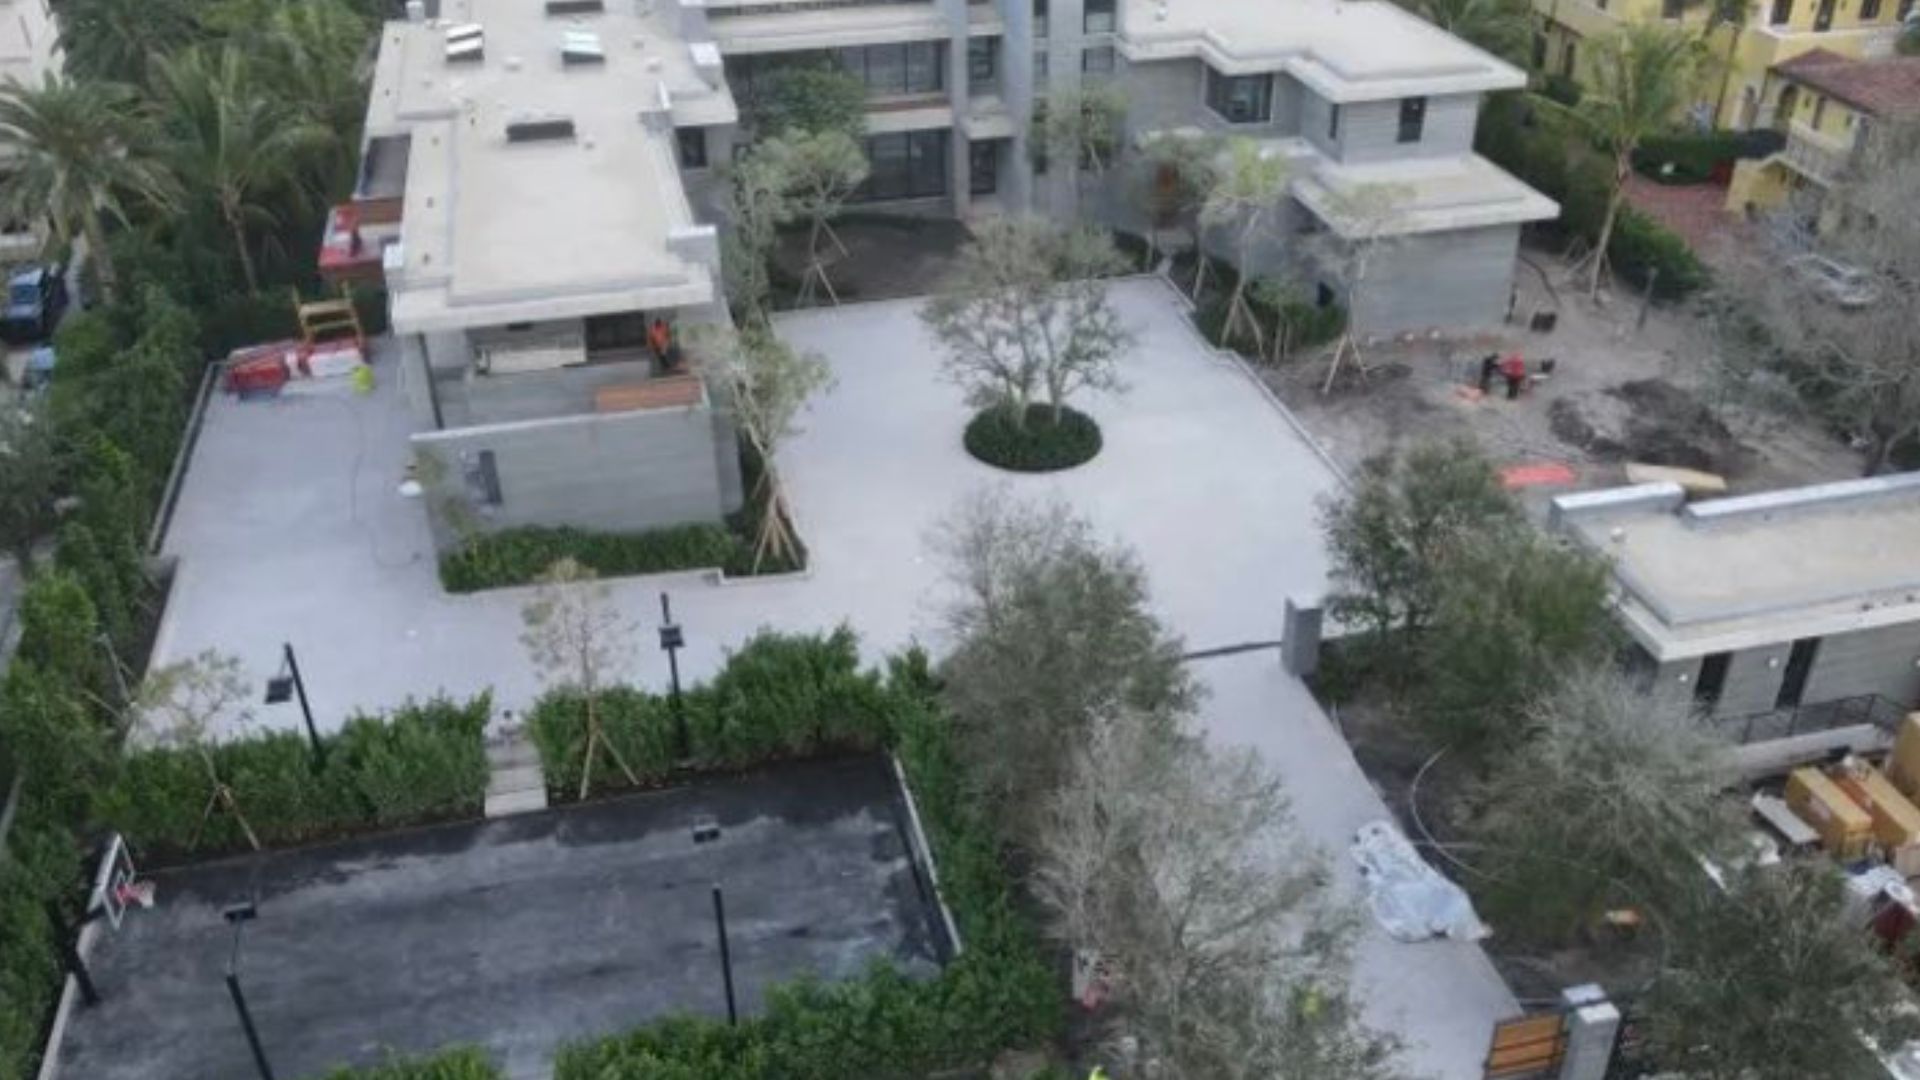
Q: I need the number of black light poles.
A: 4